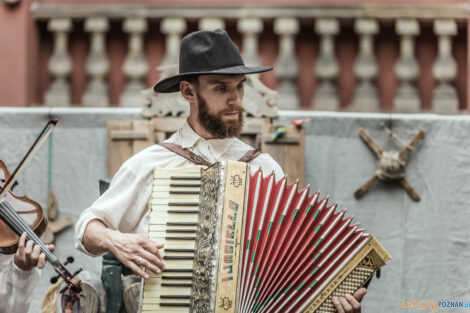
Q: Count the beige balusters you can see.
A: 11